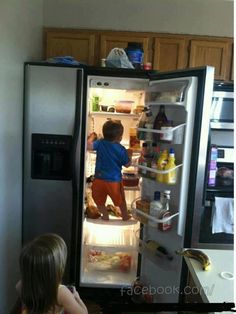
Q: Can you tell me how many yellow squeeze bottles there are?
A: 2